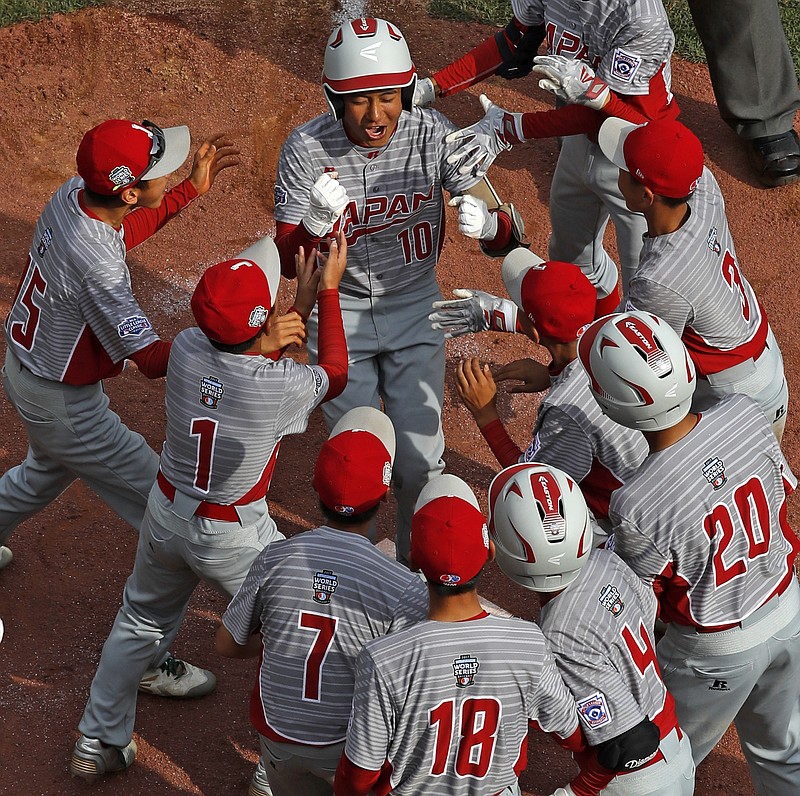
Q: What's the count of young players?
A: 10